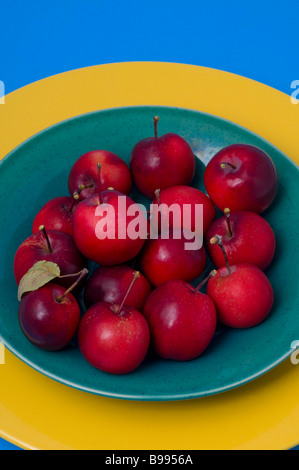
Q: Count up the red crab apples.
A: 14